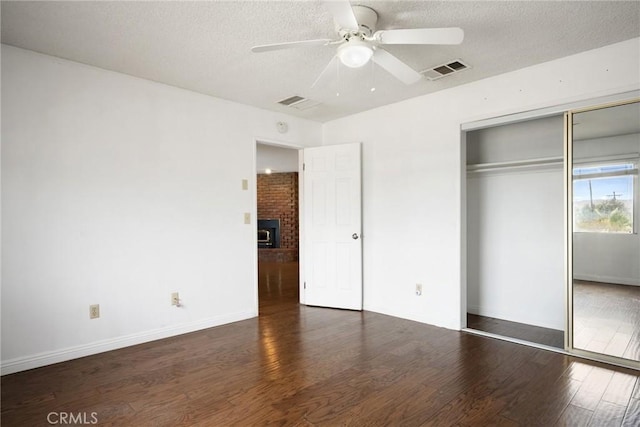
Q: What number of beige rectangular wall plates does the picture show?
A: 5